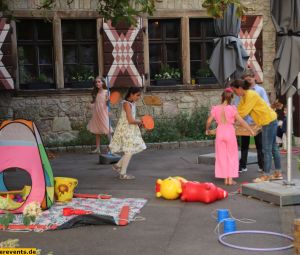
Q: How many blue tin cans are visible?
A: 2